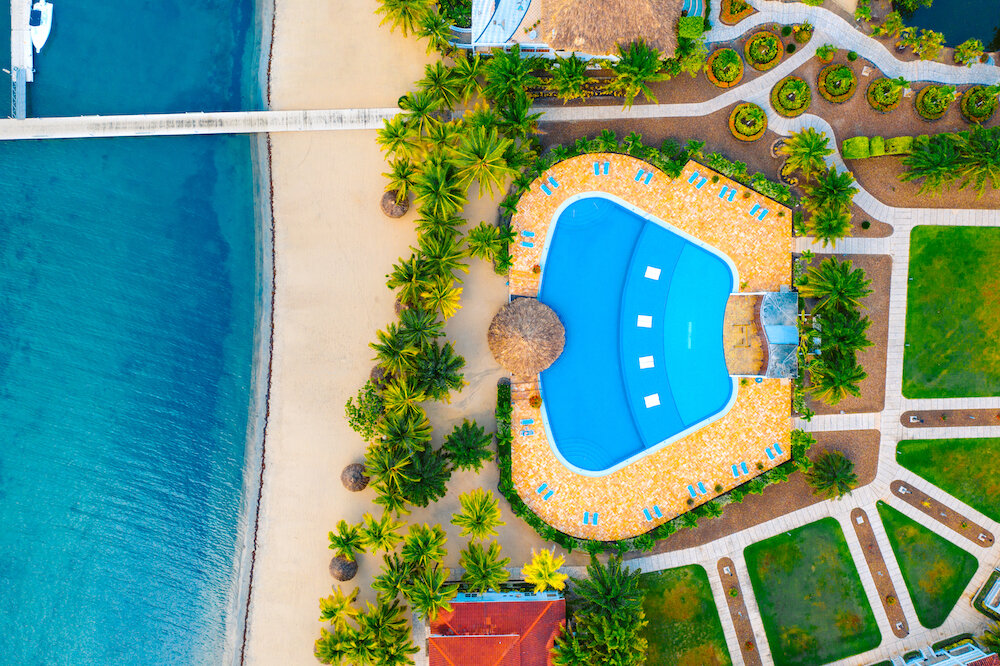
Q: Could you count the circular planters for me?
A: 8